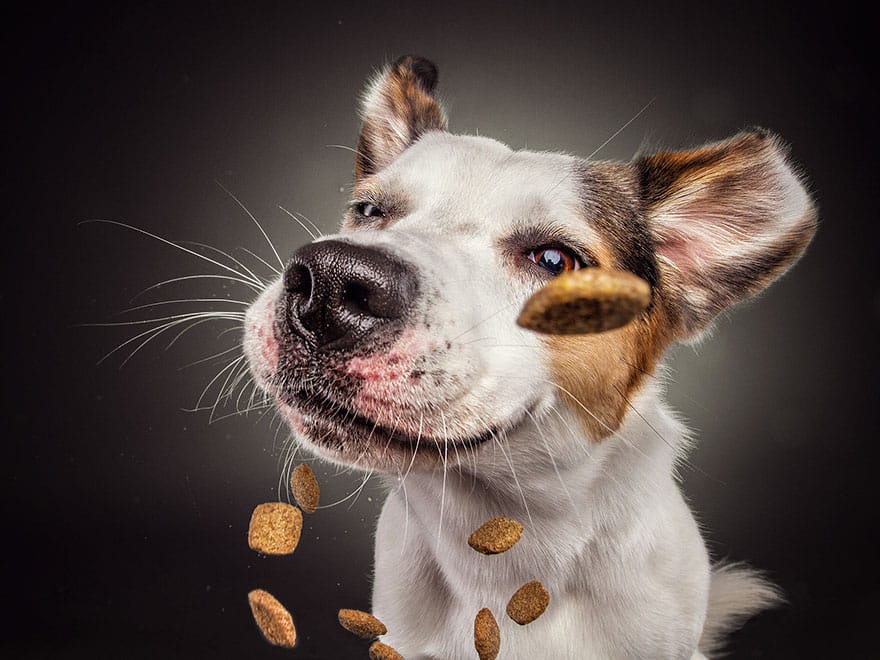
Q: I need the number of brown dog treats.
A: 9